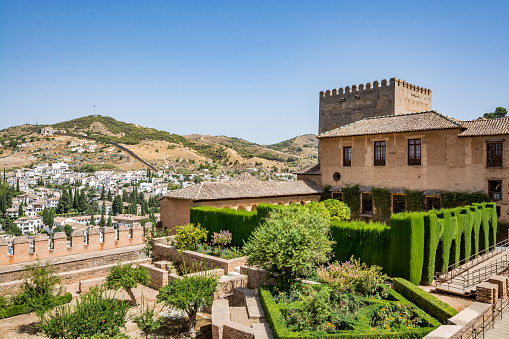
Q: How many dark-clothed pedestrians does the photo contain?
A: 0